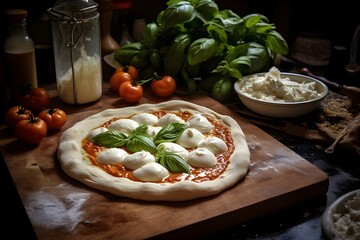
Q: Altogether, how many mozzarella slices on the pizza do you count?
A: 13